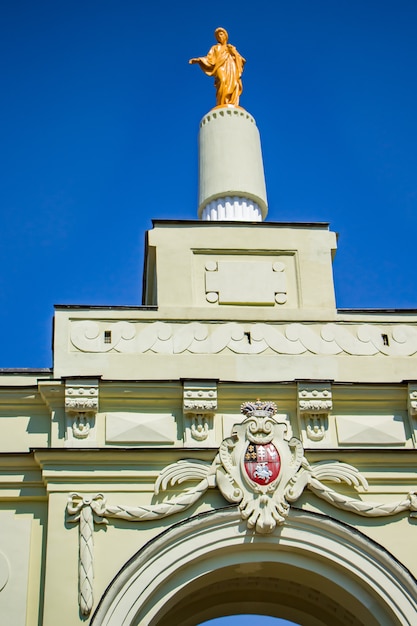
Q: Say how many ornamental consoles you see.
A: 4